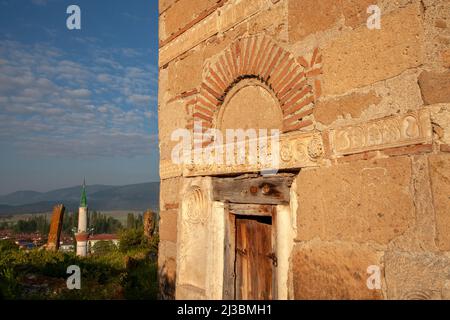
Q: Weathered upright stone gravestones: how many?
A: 2